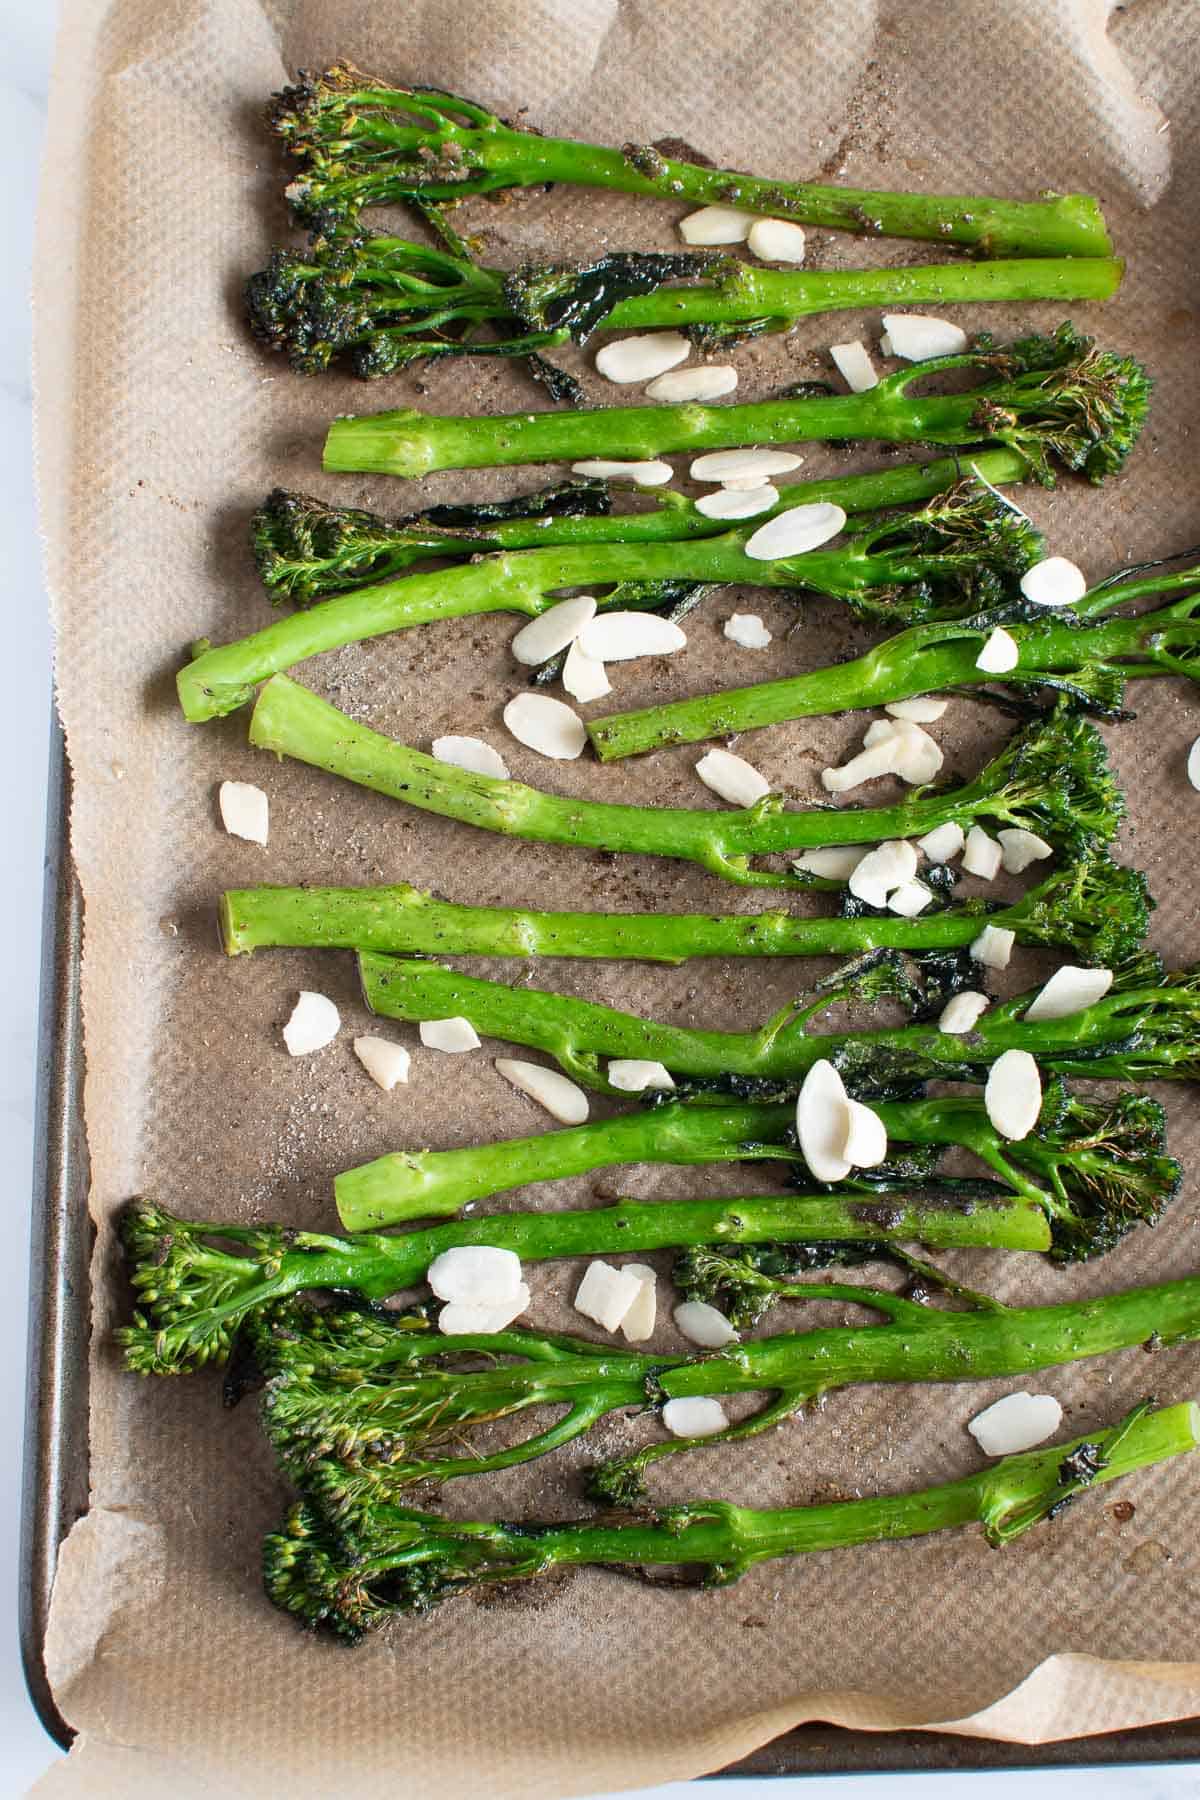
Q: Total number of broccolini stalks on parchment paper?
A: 13